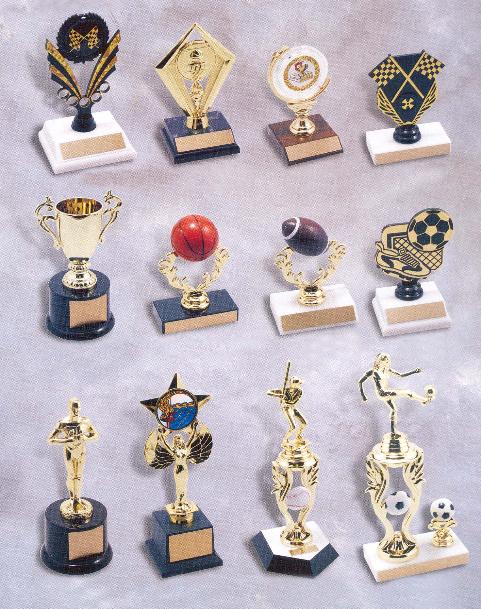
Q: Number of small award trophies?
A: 12